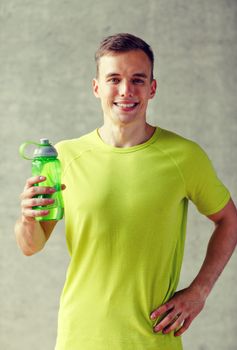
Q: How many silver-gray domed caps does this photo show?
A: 1